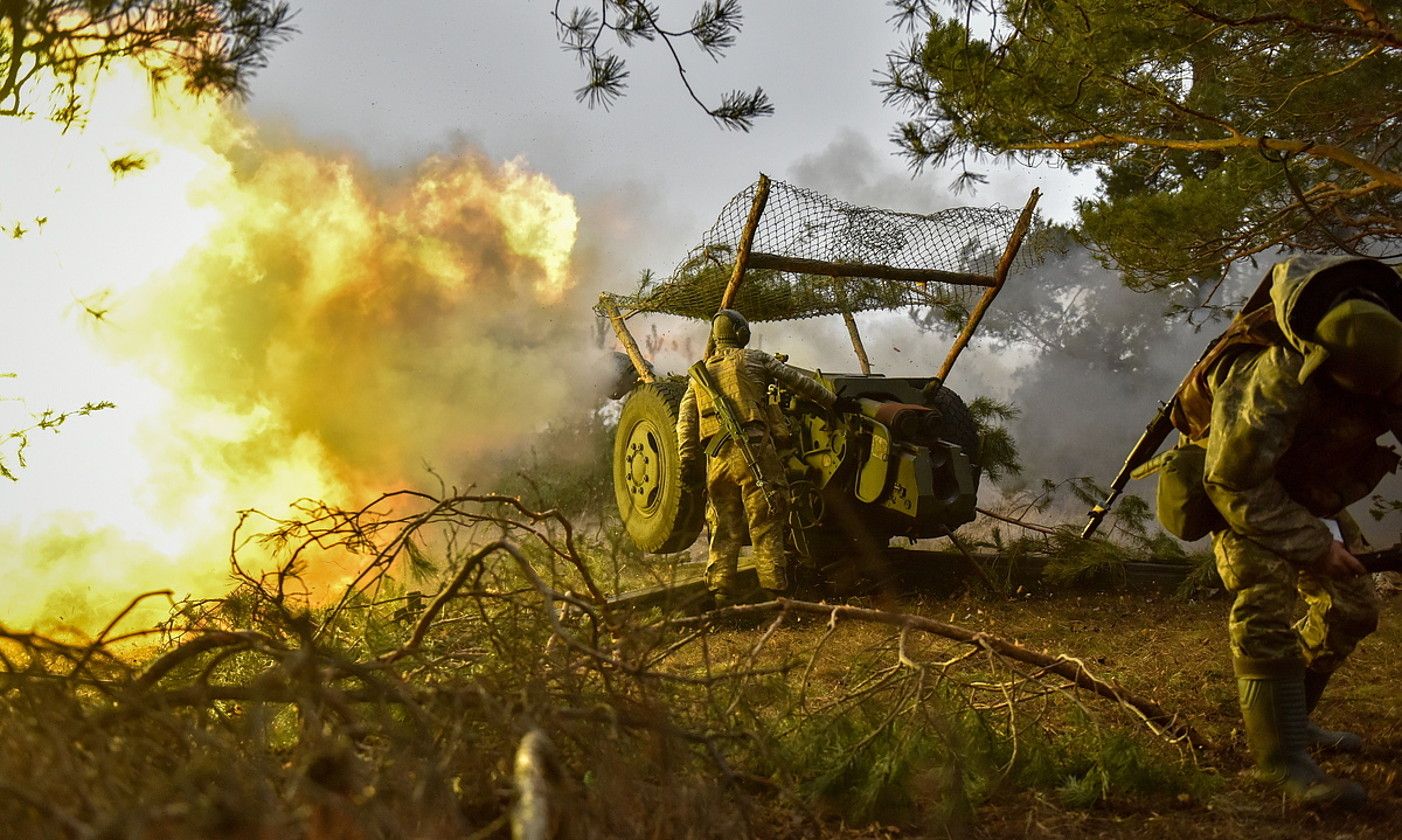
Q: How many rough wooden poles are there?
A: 5